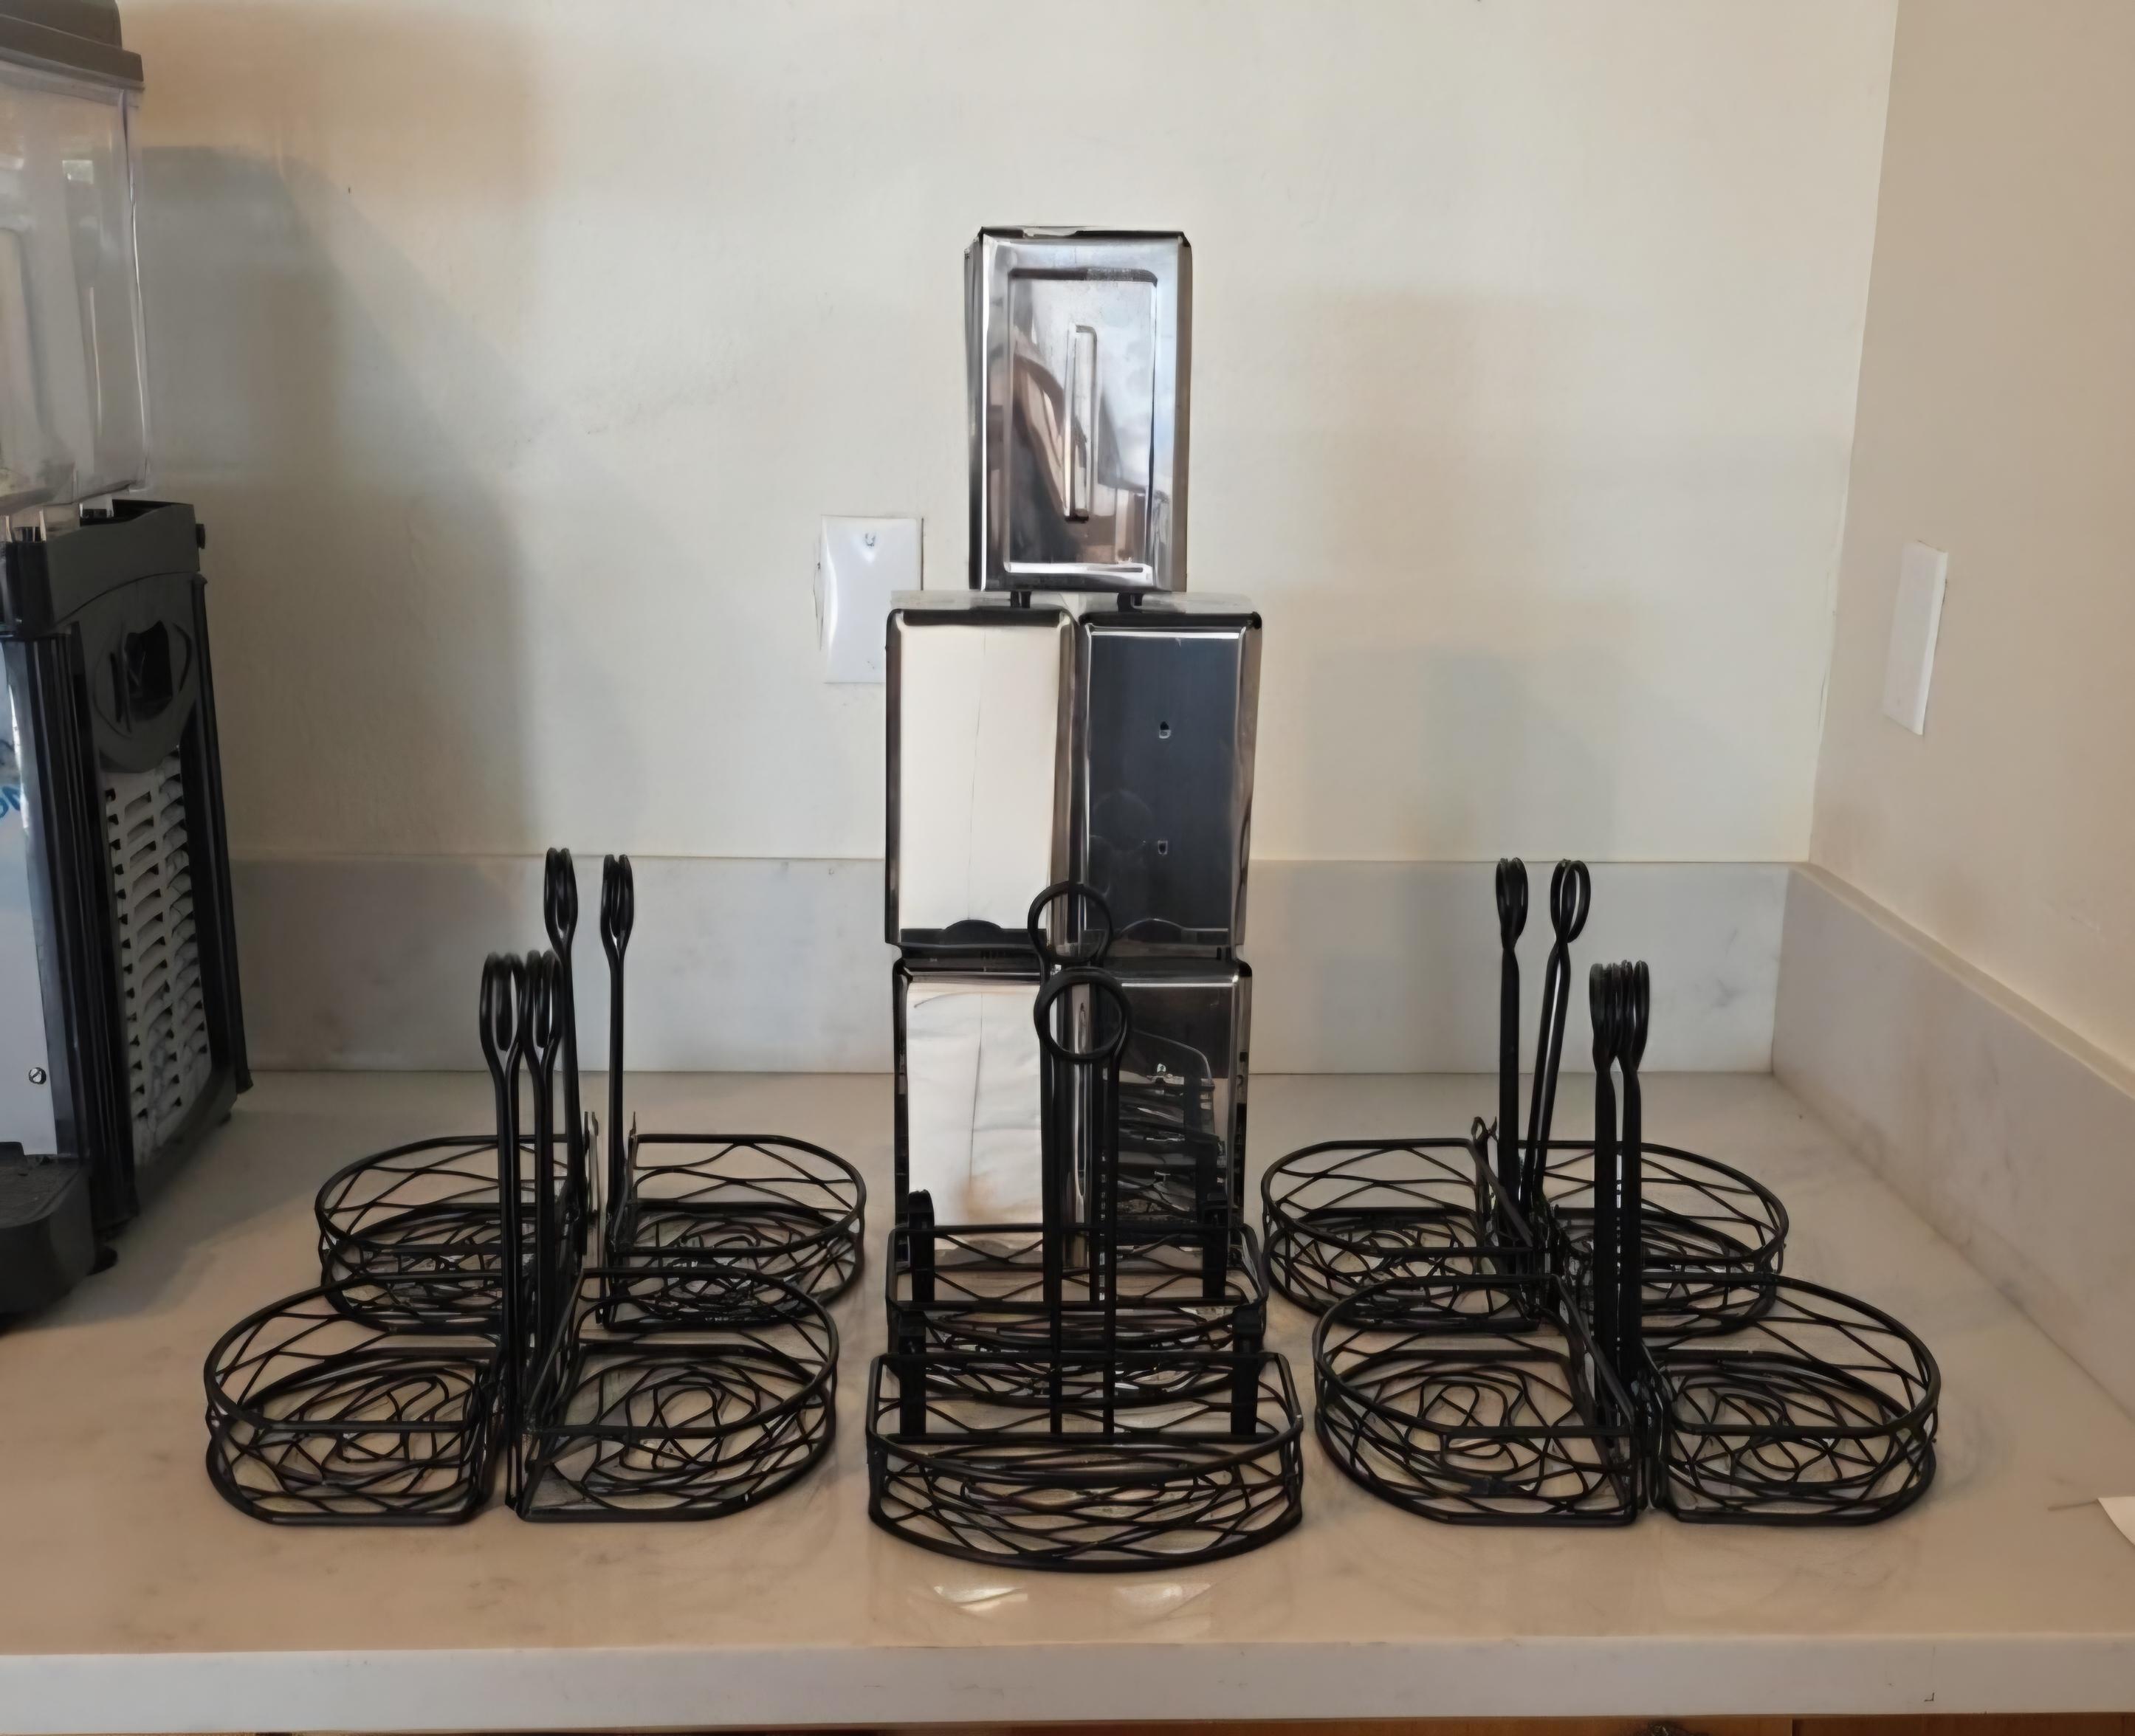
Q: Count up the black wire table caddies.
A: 10